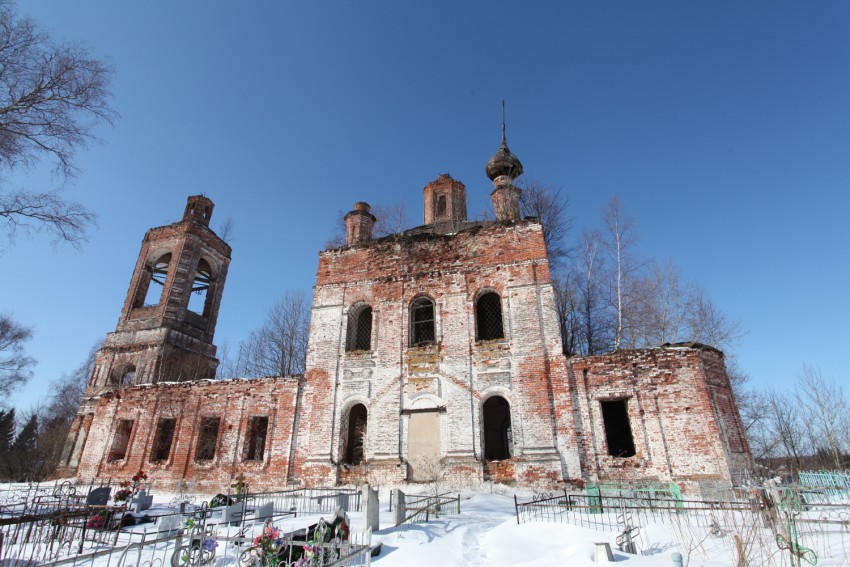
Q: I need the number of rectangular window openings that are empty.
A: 5